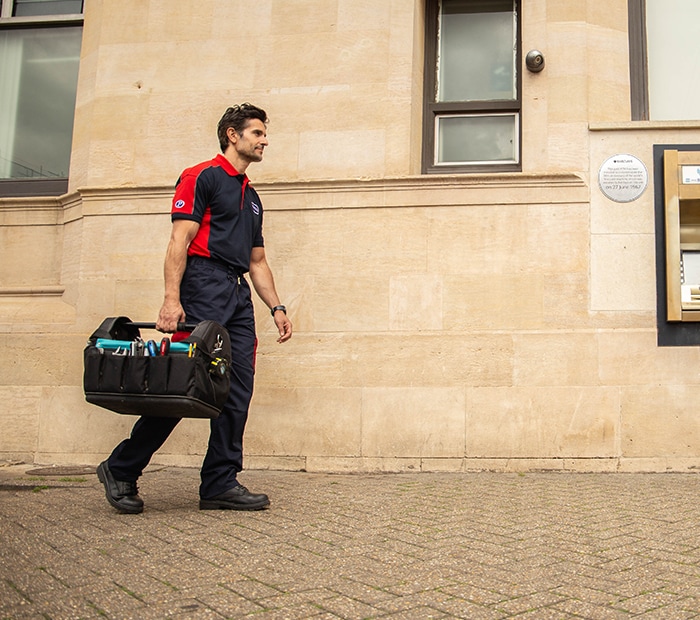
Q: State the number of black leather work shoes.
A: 2